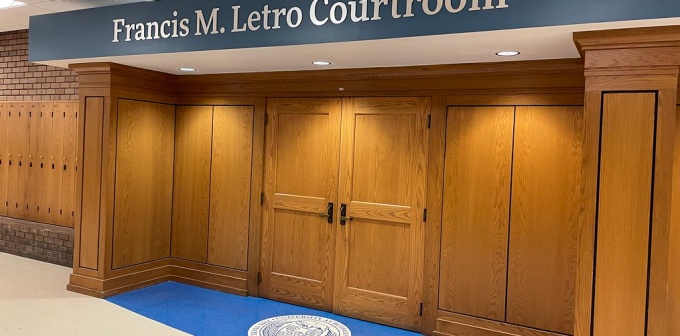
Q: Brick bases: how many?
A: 1